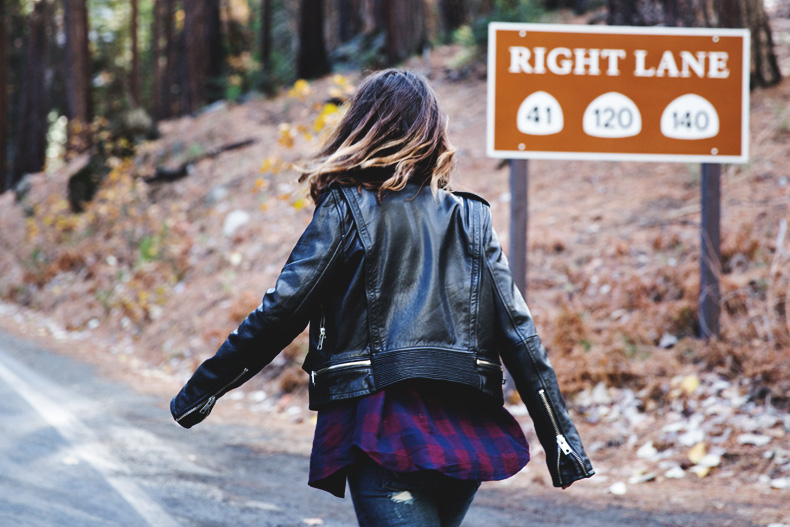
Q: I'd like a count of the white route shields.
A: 3